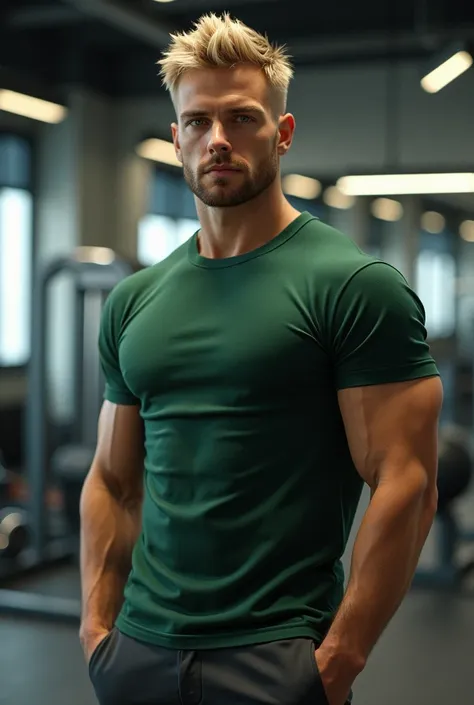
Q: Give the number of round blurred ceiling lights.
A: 5